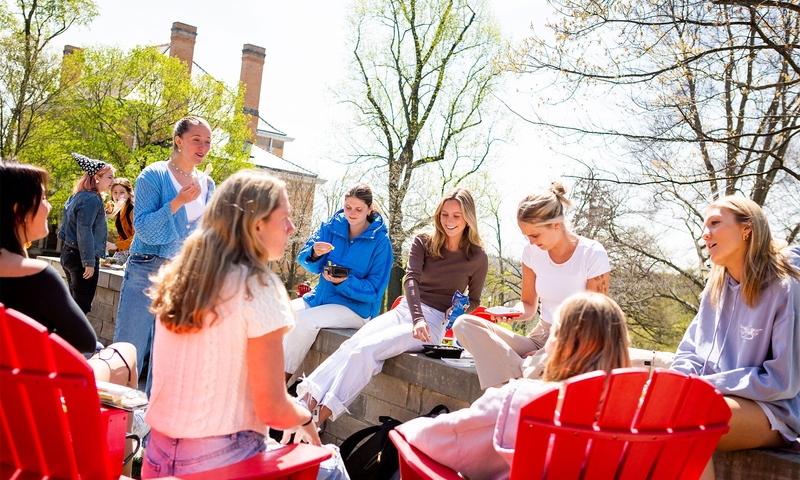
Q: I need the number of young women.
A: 10